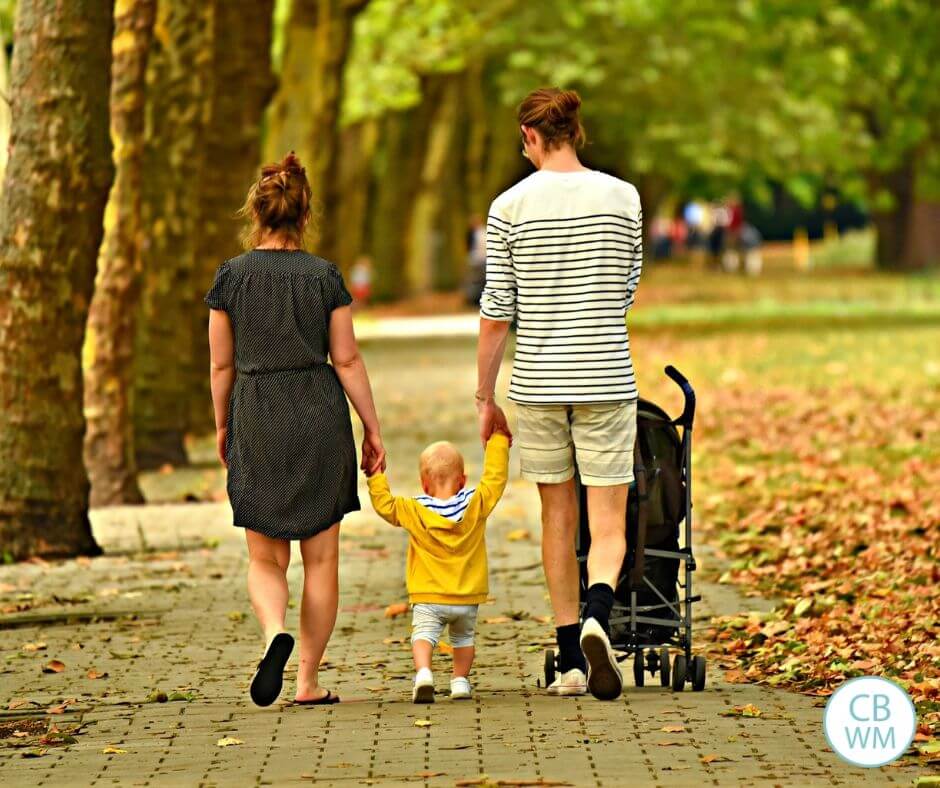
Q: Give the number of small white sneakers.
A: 2